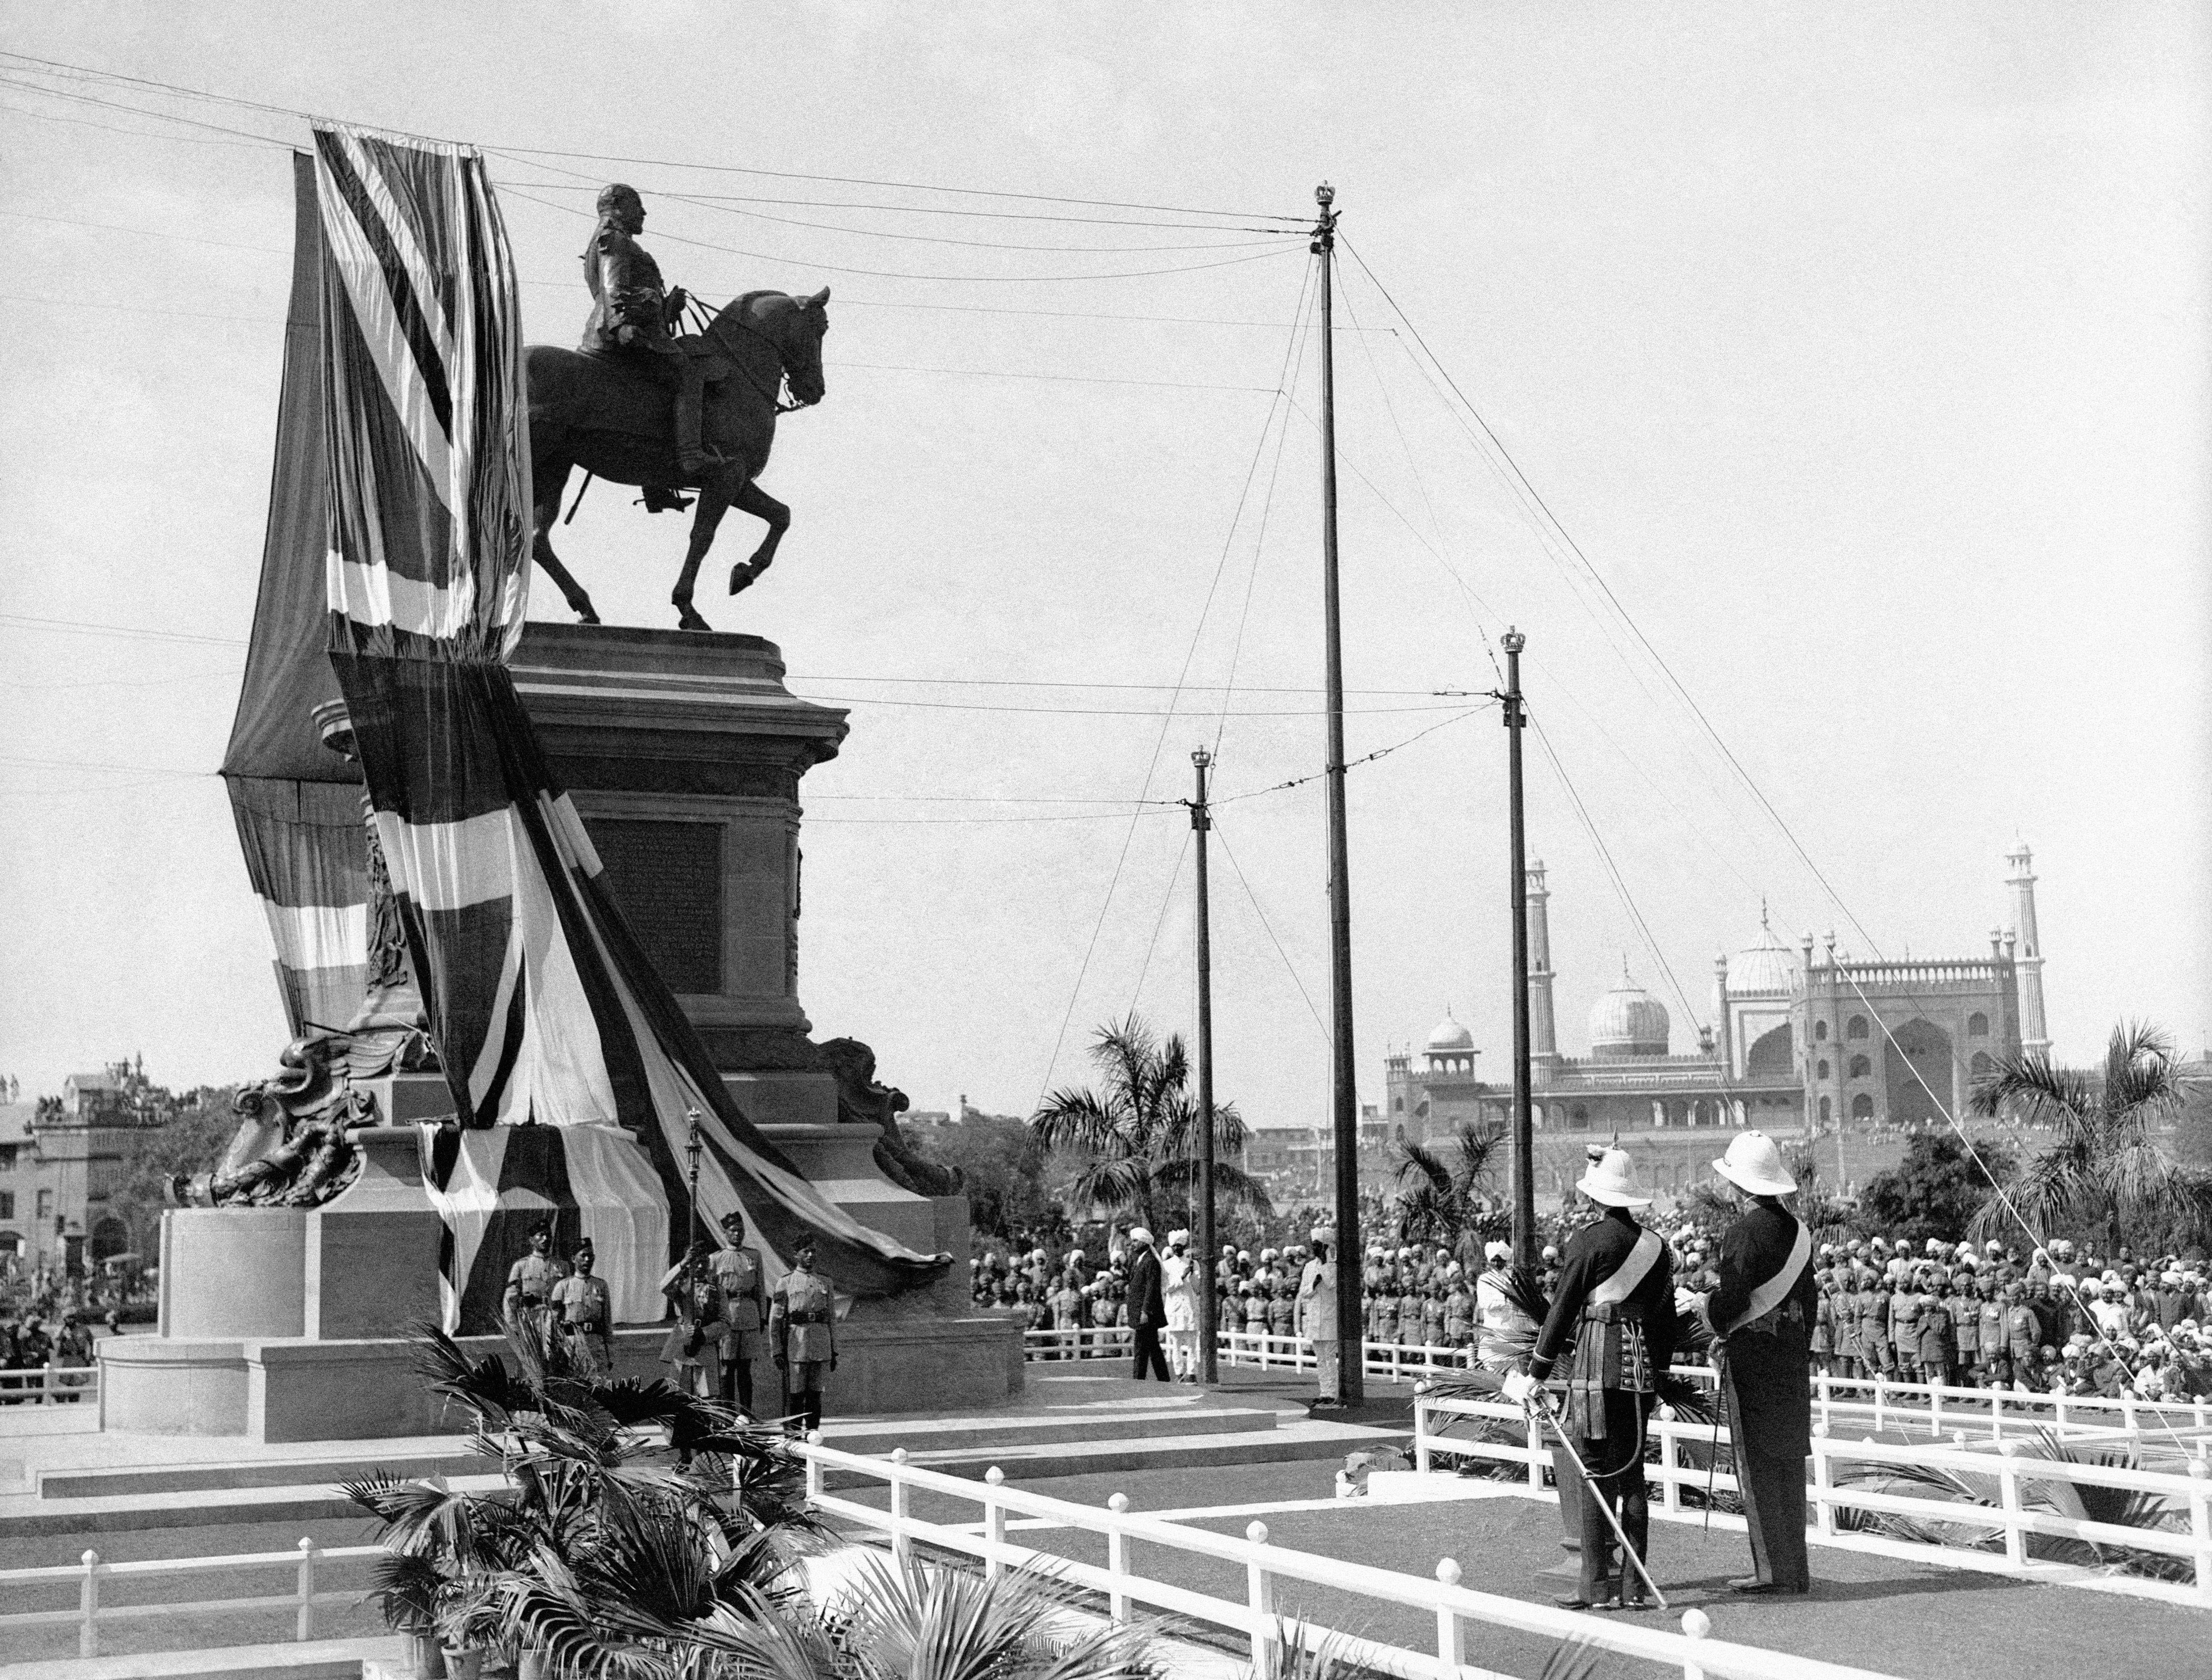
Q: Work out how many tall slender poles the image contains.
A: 3